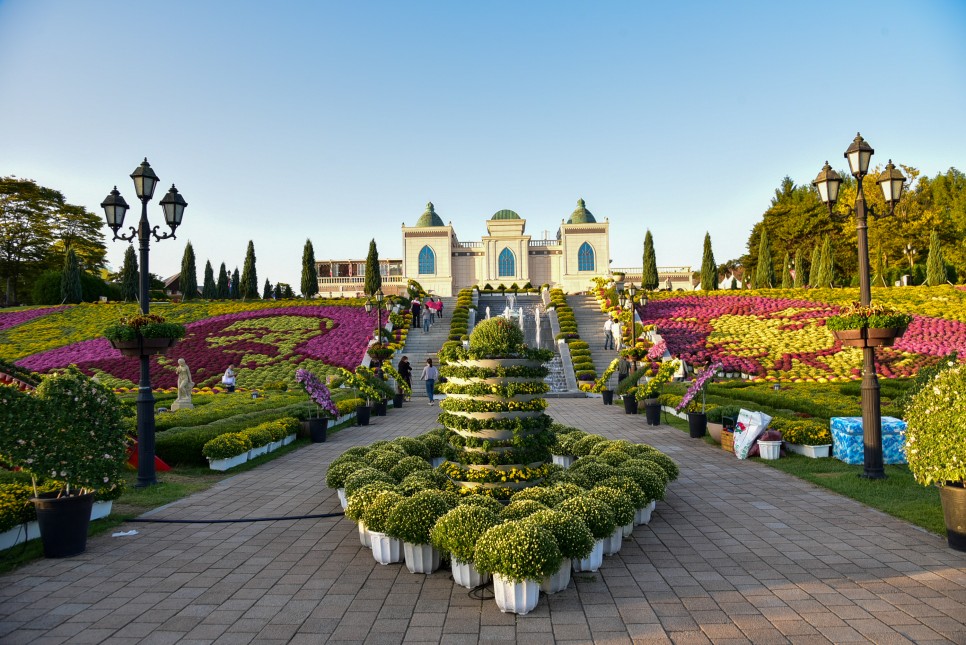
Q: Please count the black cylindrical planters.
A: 10